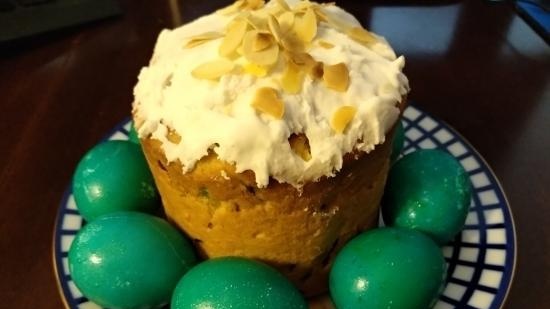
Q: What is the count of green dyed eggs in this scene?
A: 7